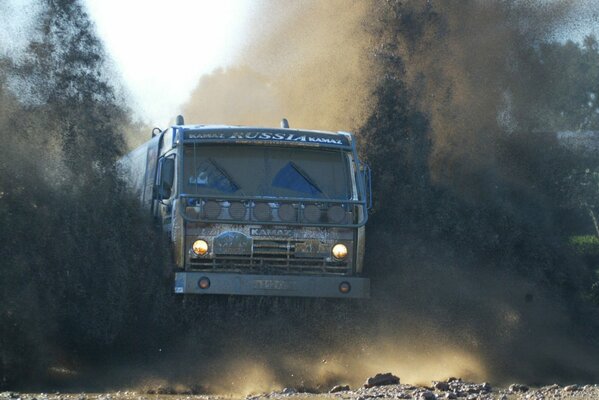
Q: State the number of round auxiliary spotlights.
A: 6